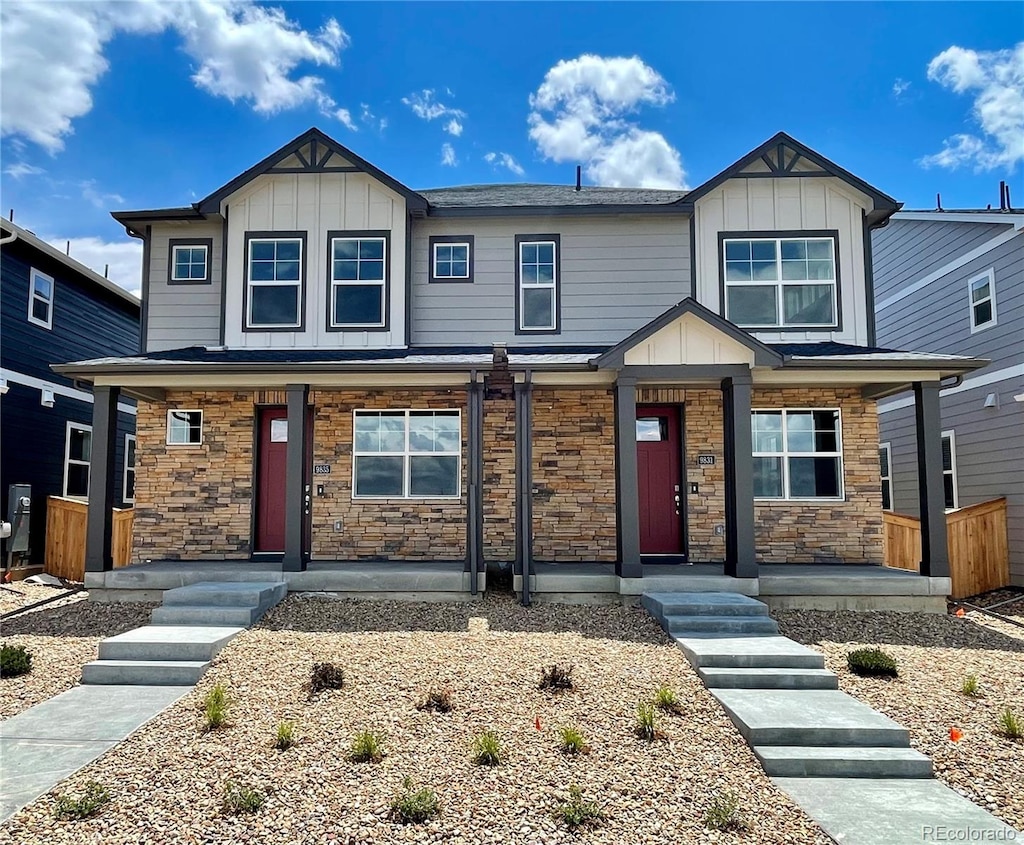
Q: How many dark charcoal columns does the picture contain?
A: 7